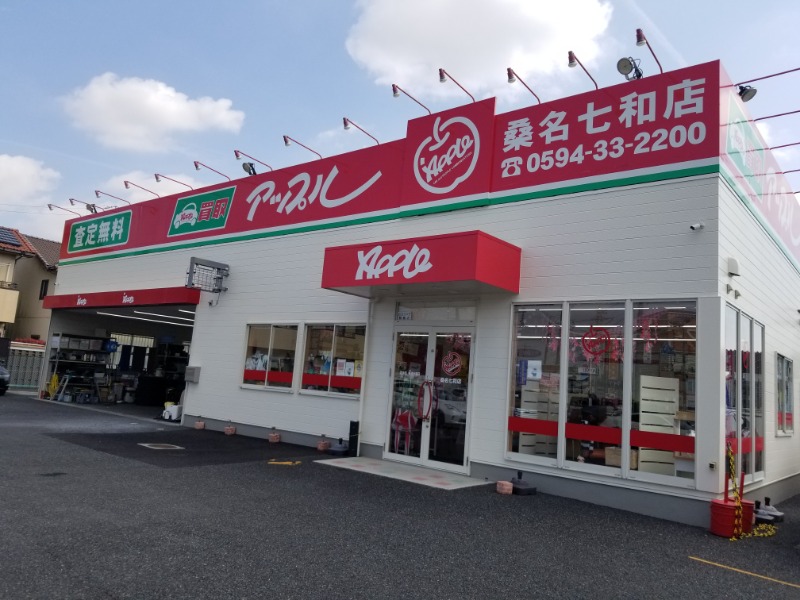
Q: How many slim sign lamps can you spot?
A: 14